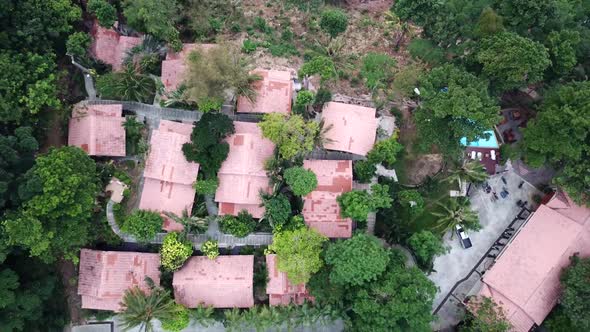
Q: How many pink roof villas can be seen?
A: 12